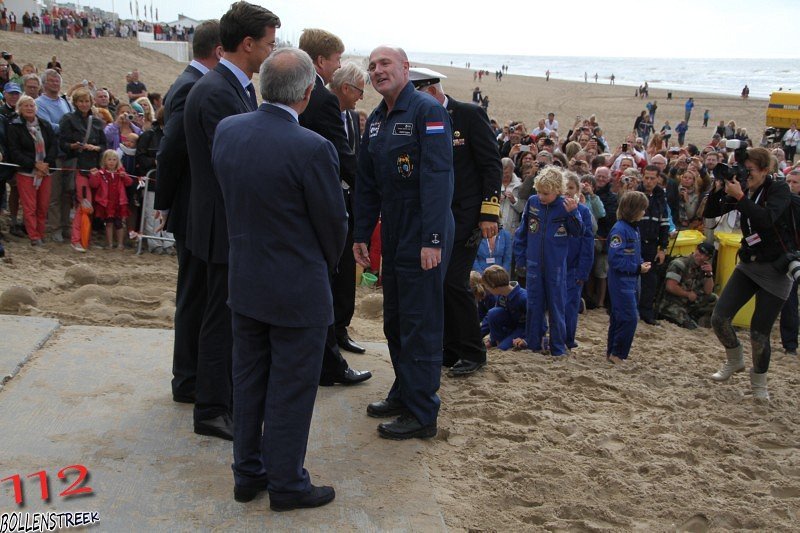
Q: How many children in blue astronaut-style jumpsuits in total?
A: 5